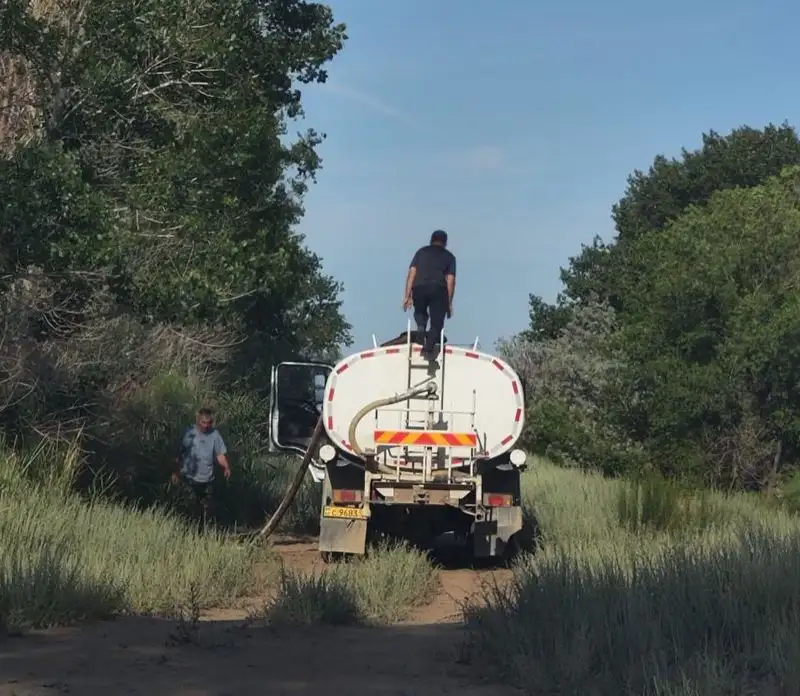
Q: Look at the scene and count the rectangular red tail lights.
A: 2